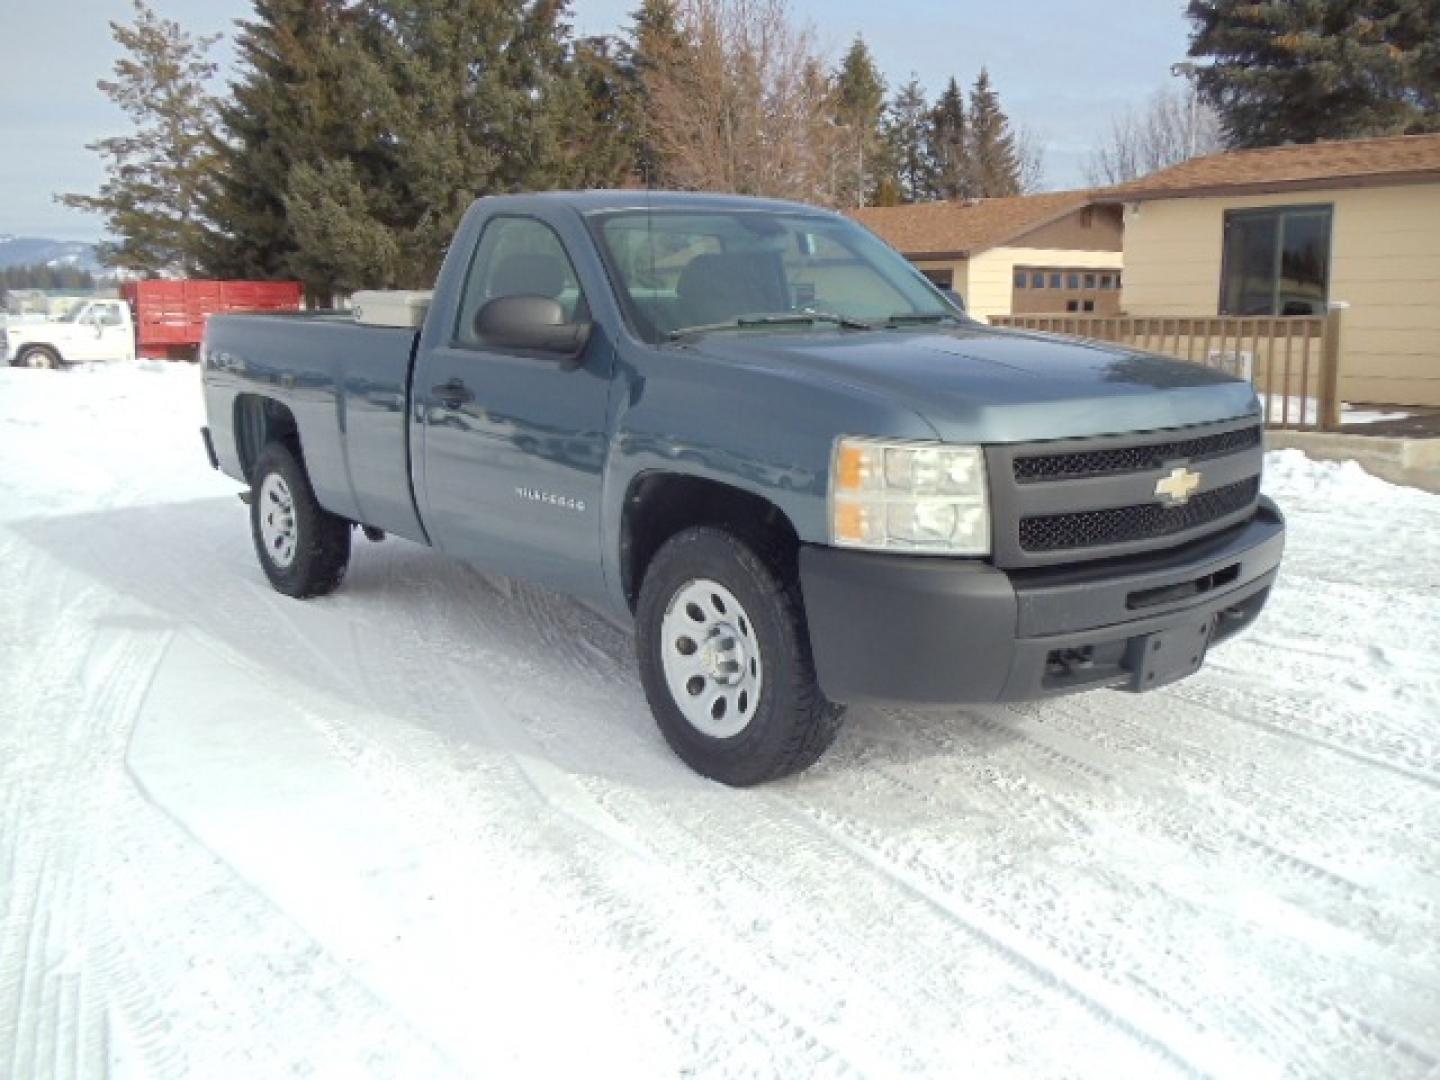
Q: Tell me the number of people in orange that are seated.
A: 0